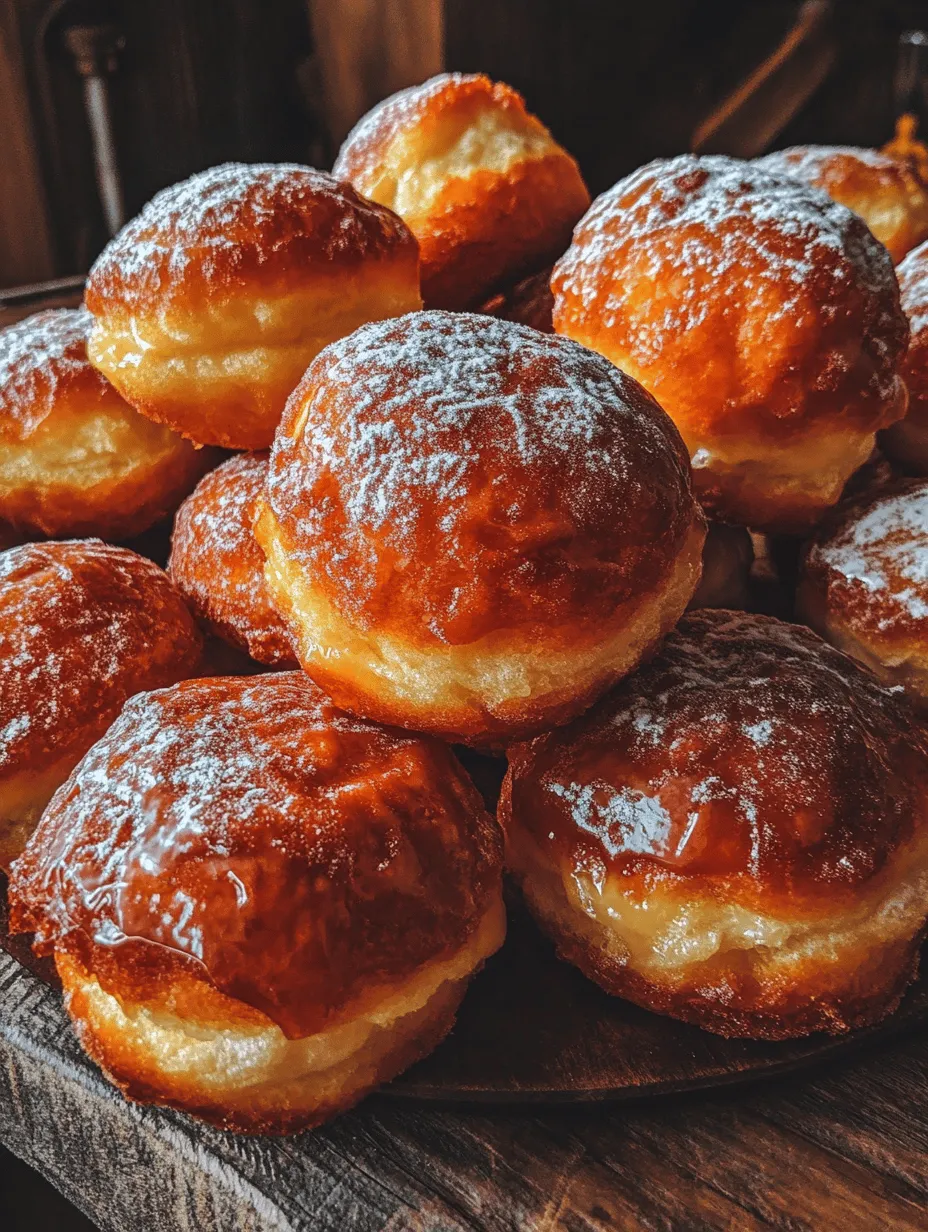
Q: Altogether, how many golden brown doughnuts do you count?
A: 12